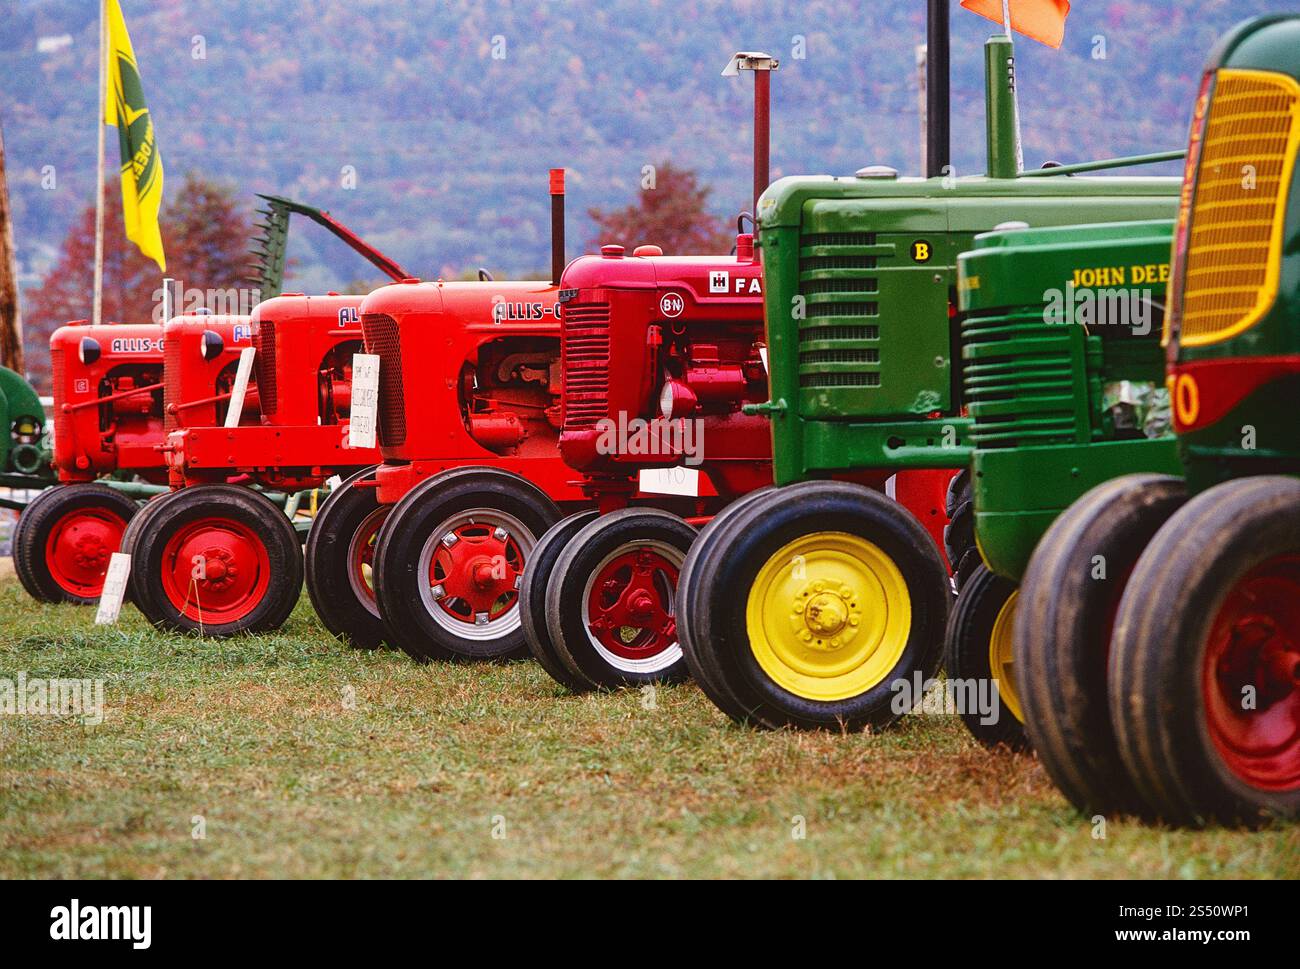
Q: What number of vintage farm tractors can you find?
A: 8